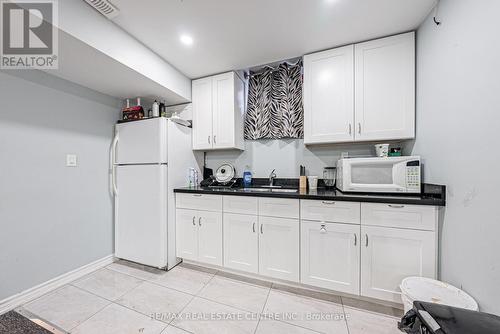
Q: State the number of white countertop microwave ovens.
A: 1